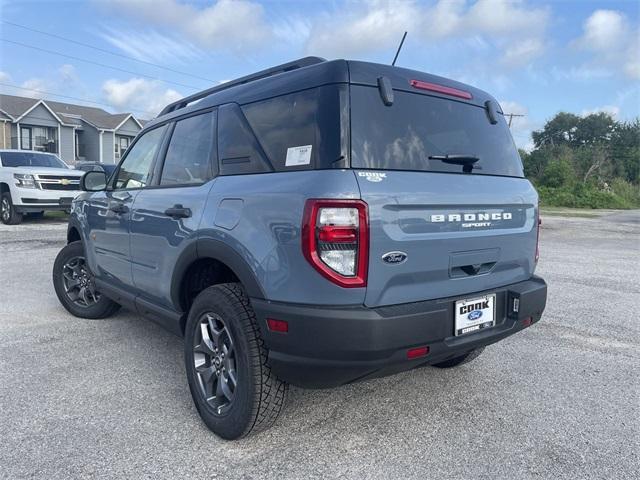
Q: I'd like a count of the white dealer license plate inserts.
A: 1